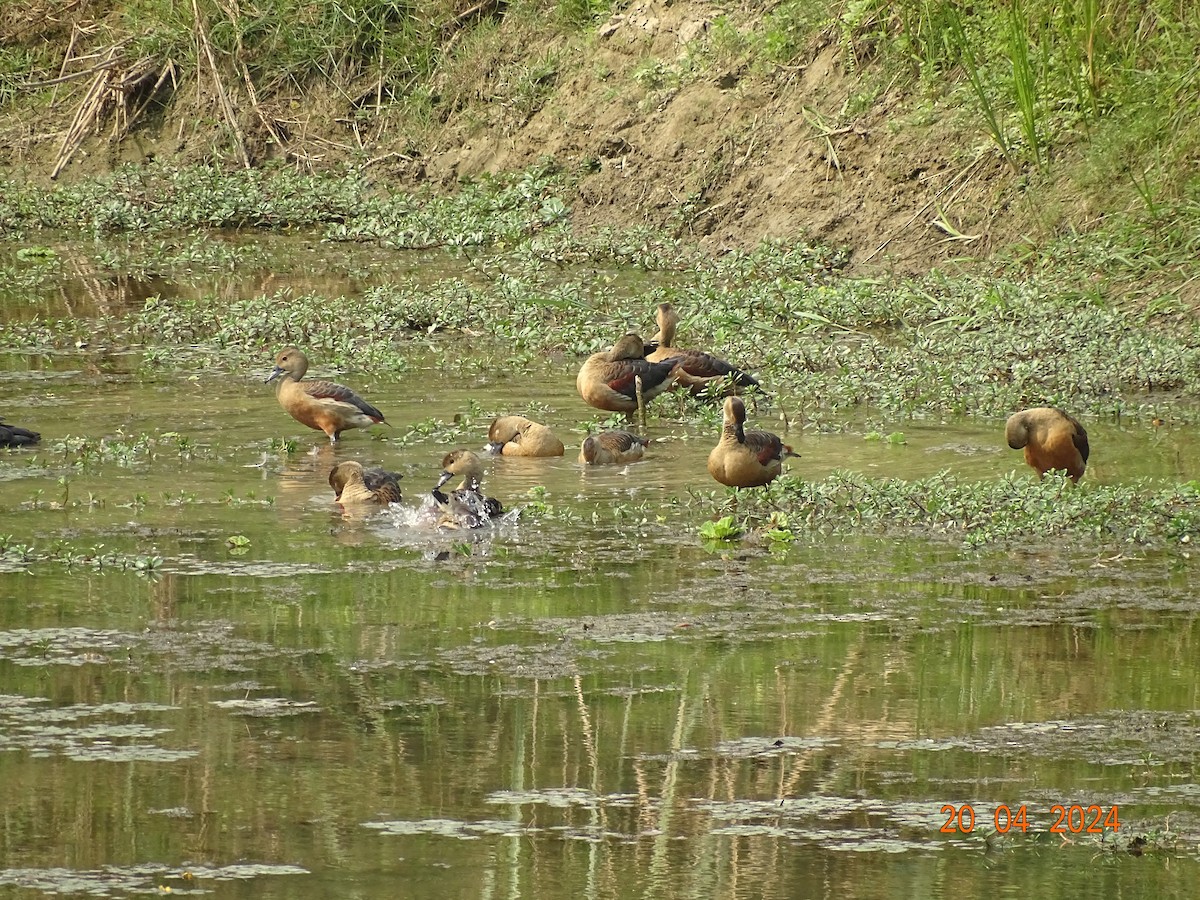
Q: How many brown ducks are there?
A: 9